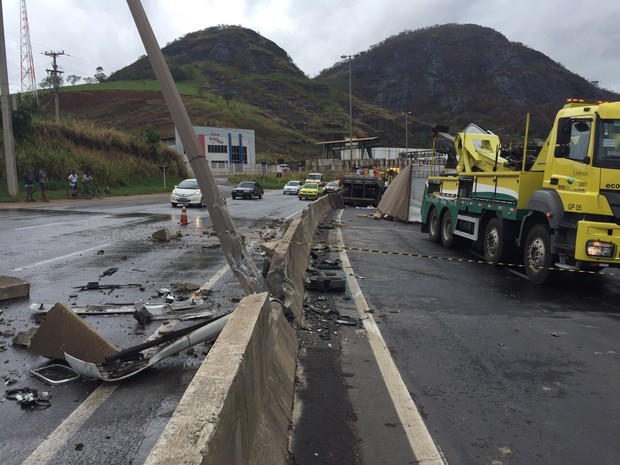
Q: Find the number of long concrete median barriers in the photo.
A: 1